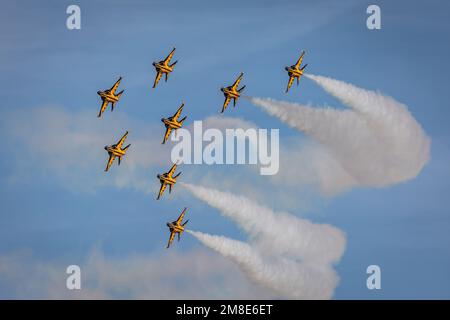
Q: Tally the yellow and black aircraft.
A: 8